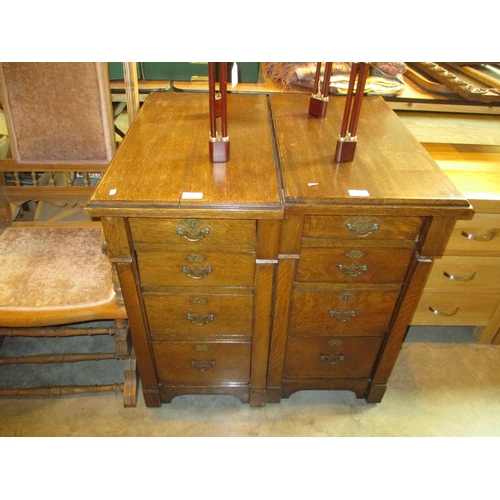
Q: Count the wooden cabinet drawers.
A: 11